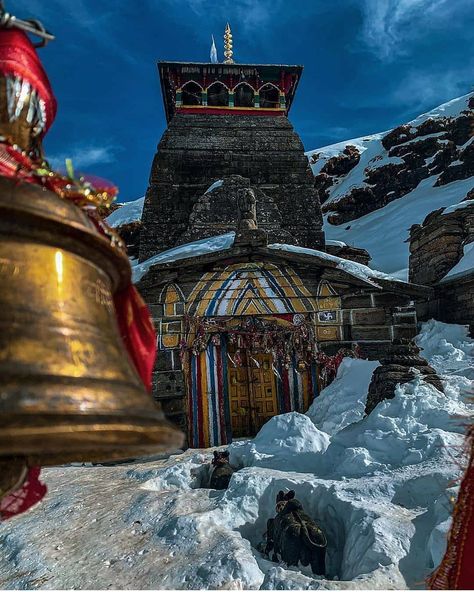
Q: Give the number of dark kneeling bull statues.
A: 2